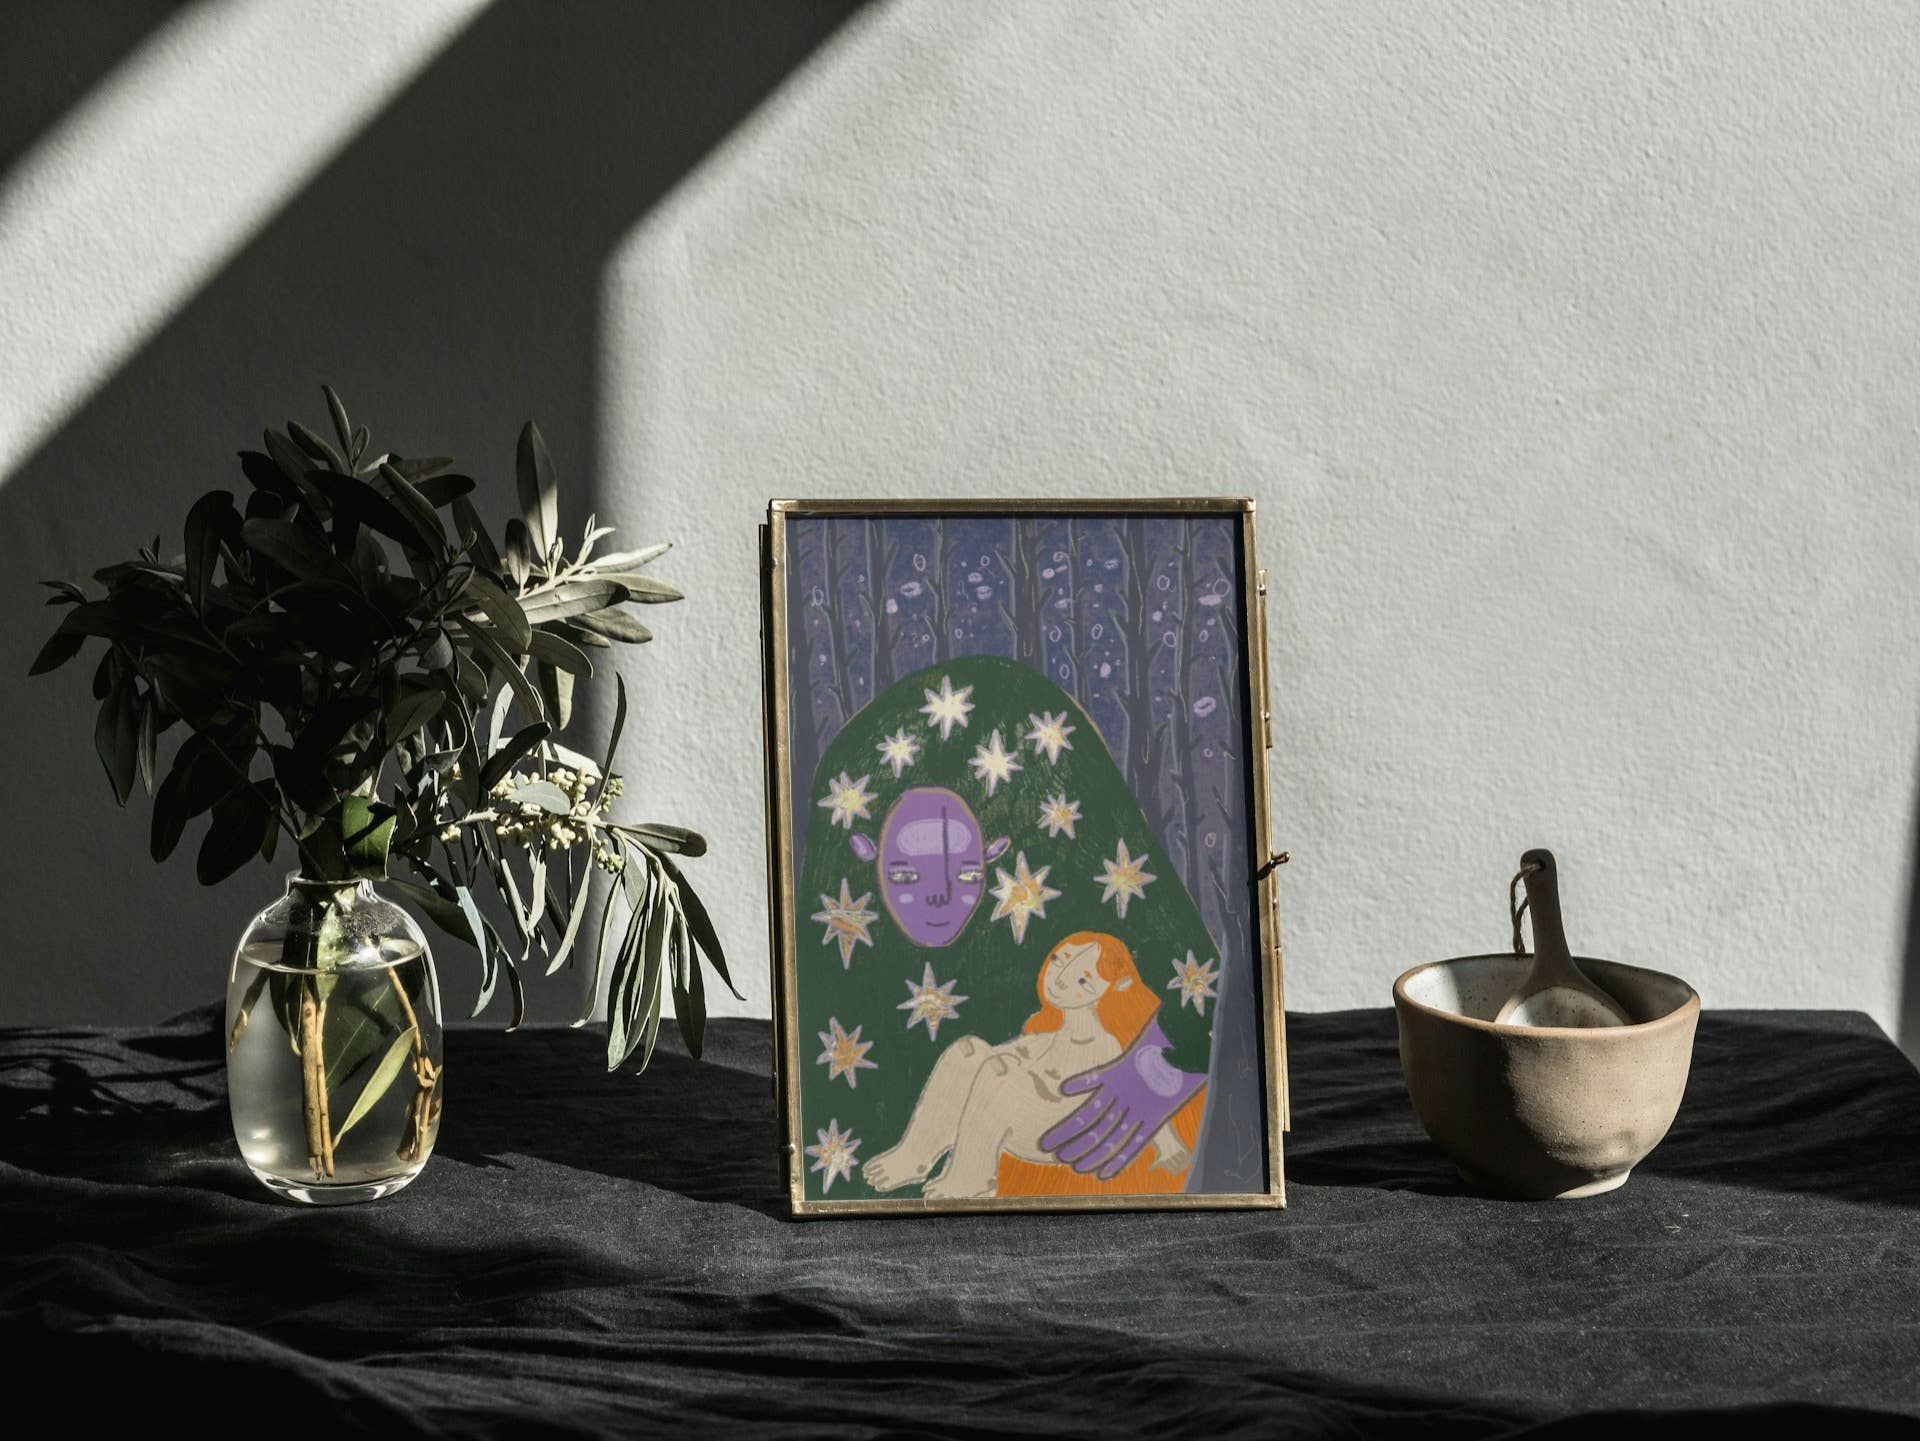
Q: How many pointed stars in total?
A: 13